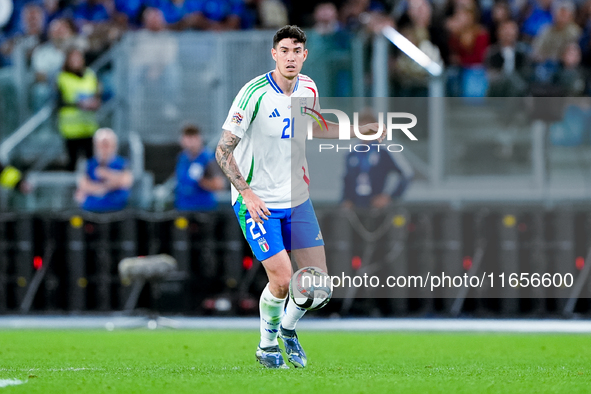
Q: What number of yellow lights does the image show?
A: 4